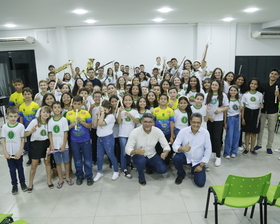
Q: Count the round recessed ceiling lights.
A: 7